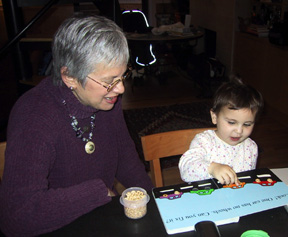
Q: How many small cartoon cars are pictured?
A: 4